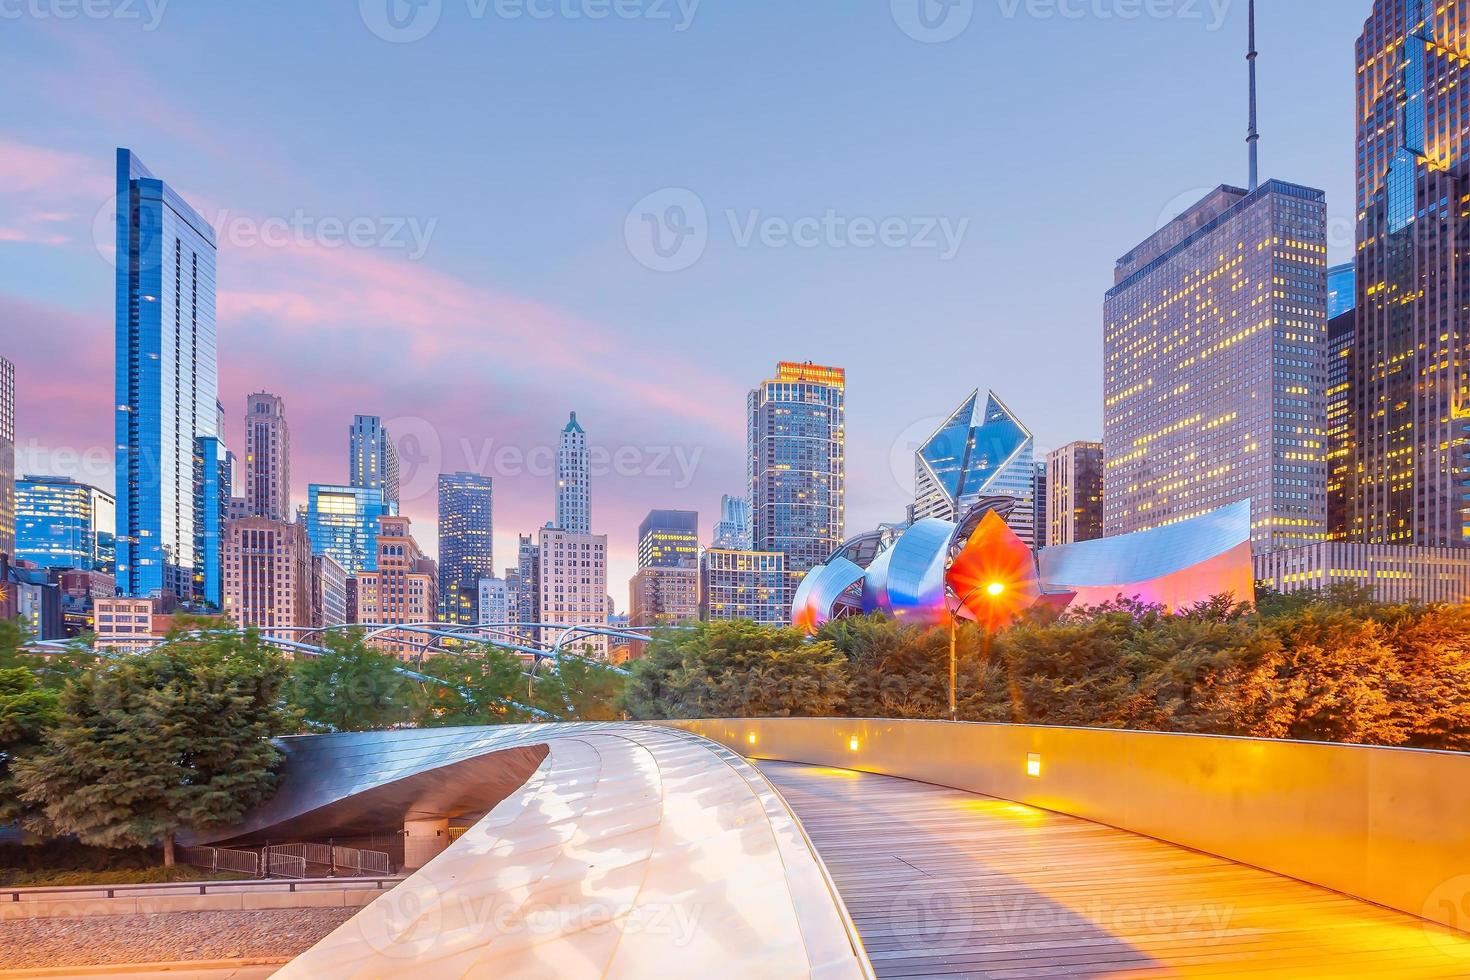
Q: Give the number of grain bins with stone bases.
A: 0